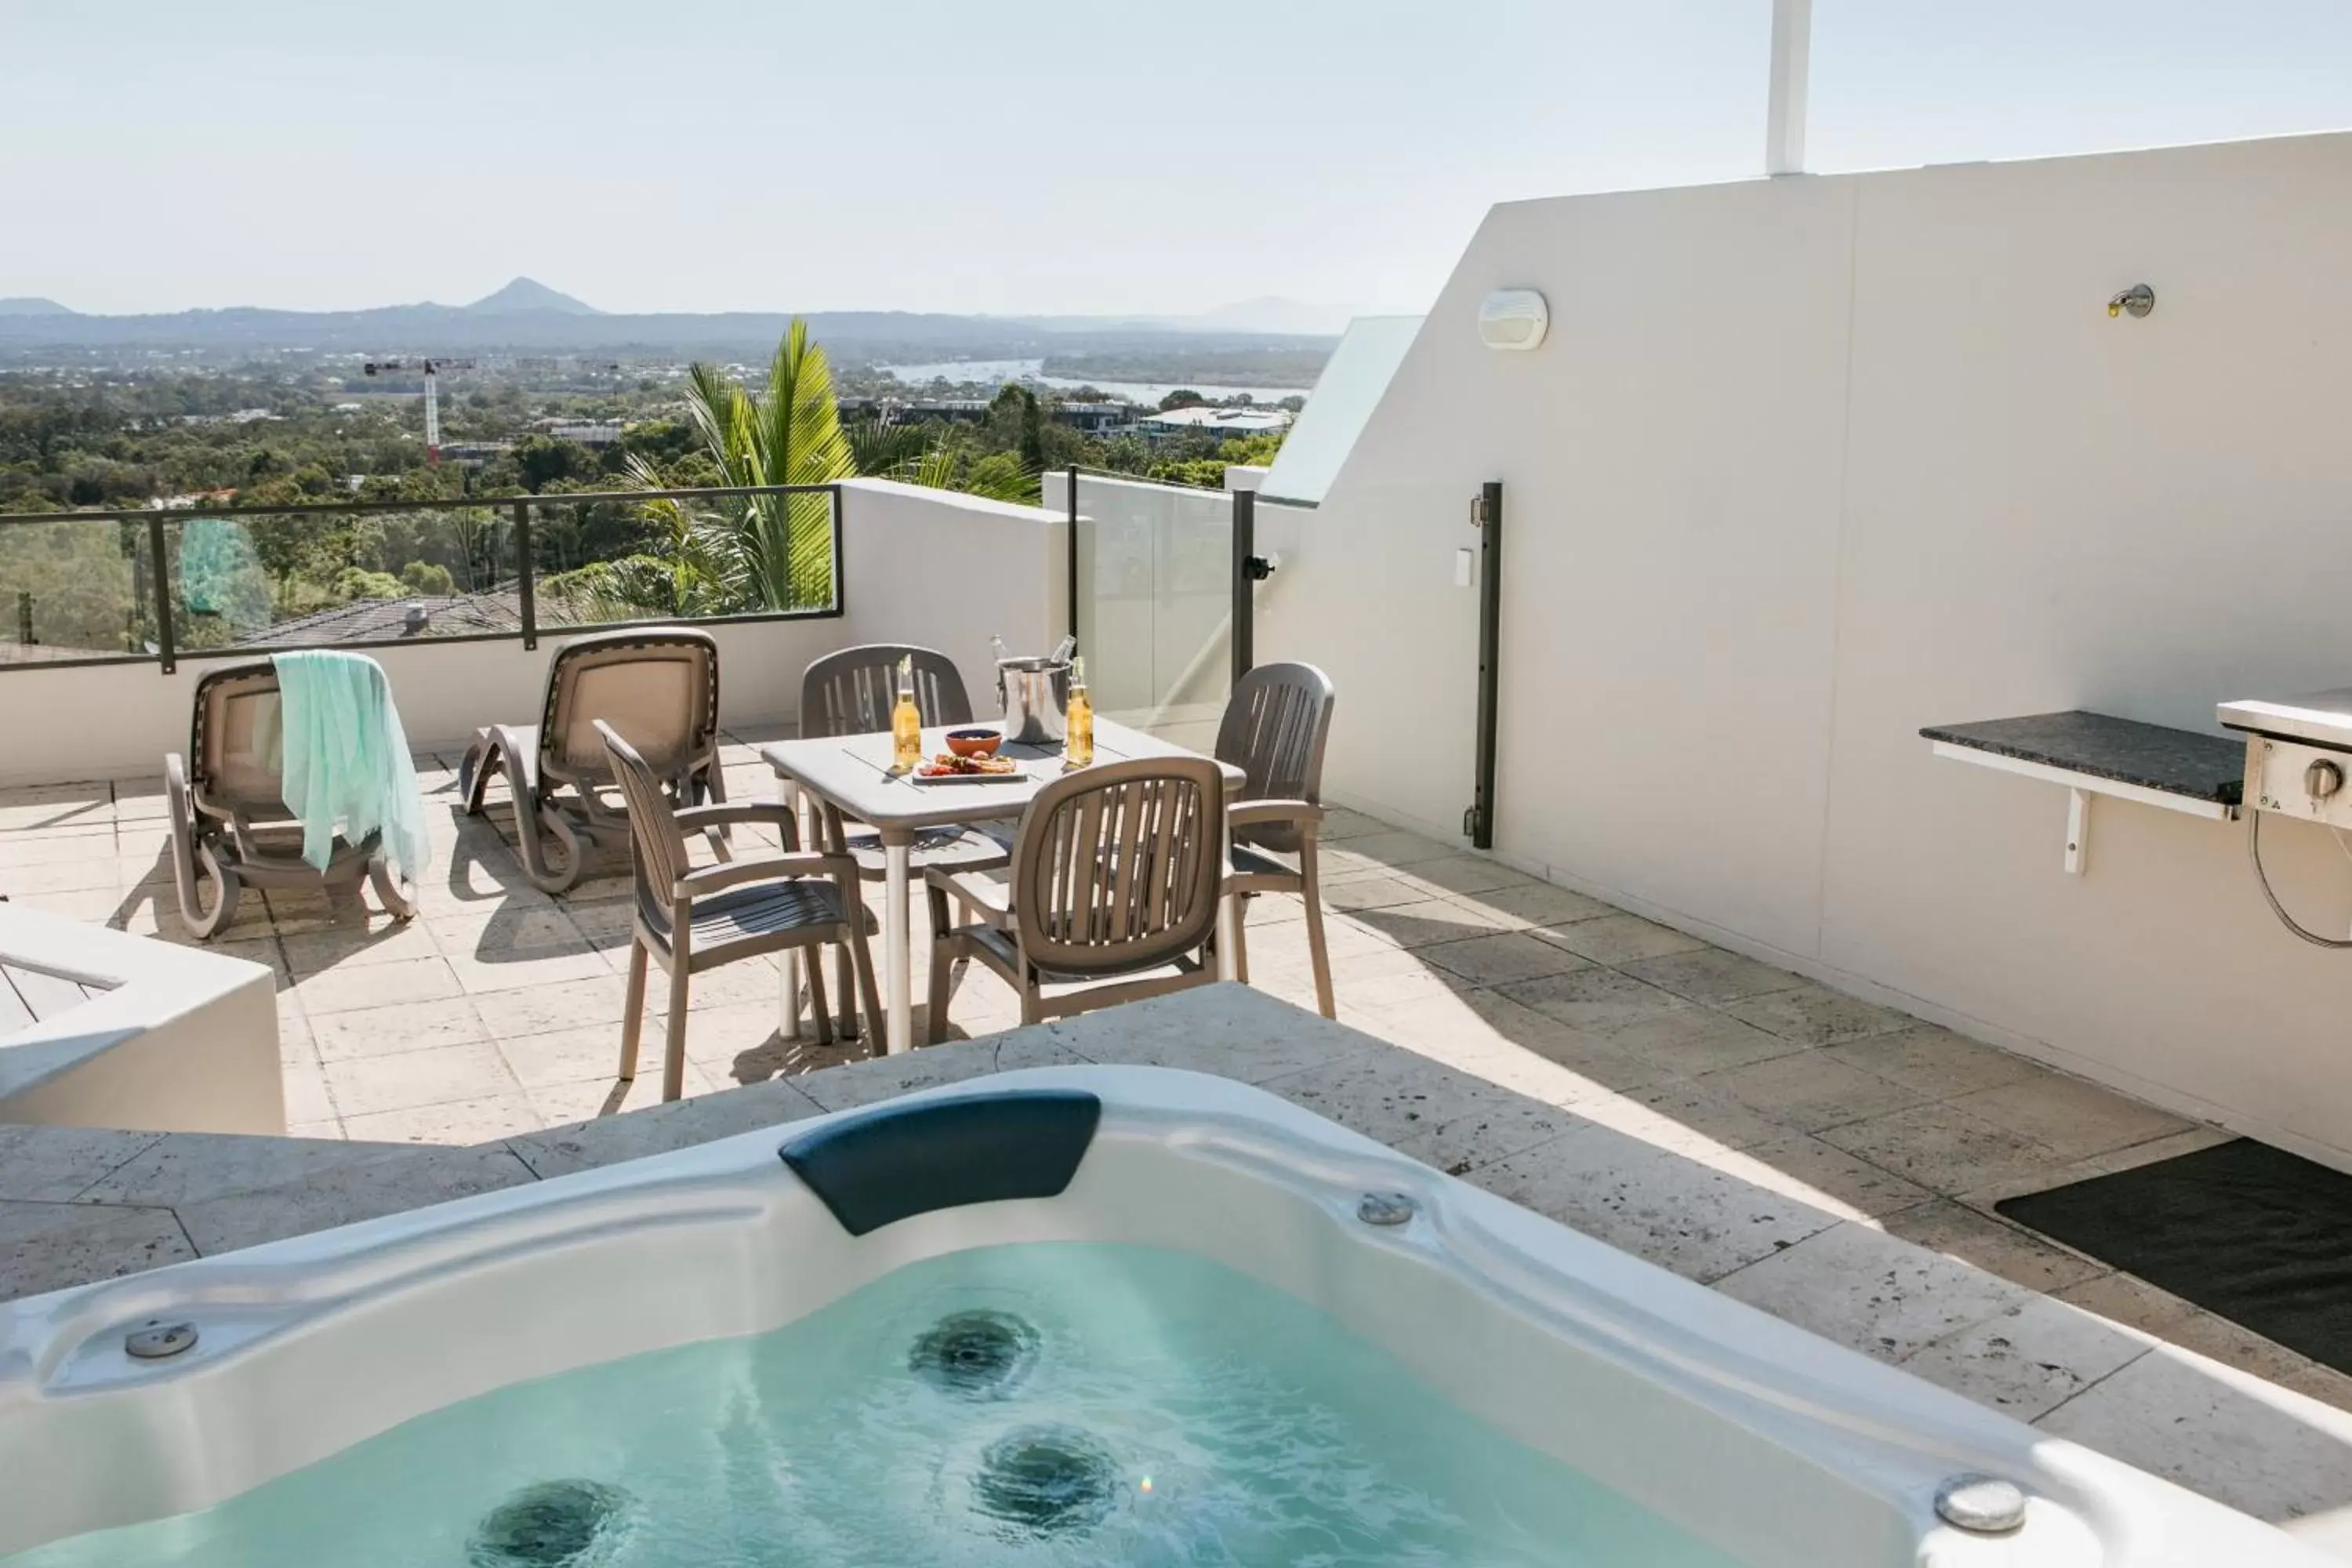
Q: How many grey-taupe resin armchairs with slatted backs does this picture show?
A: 4